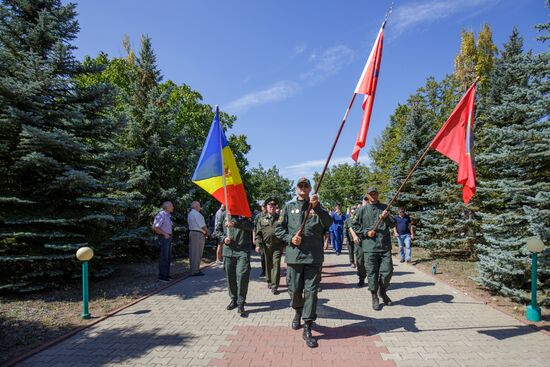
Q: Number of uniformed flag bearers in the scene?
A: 3